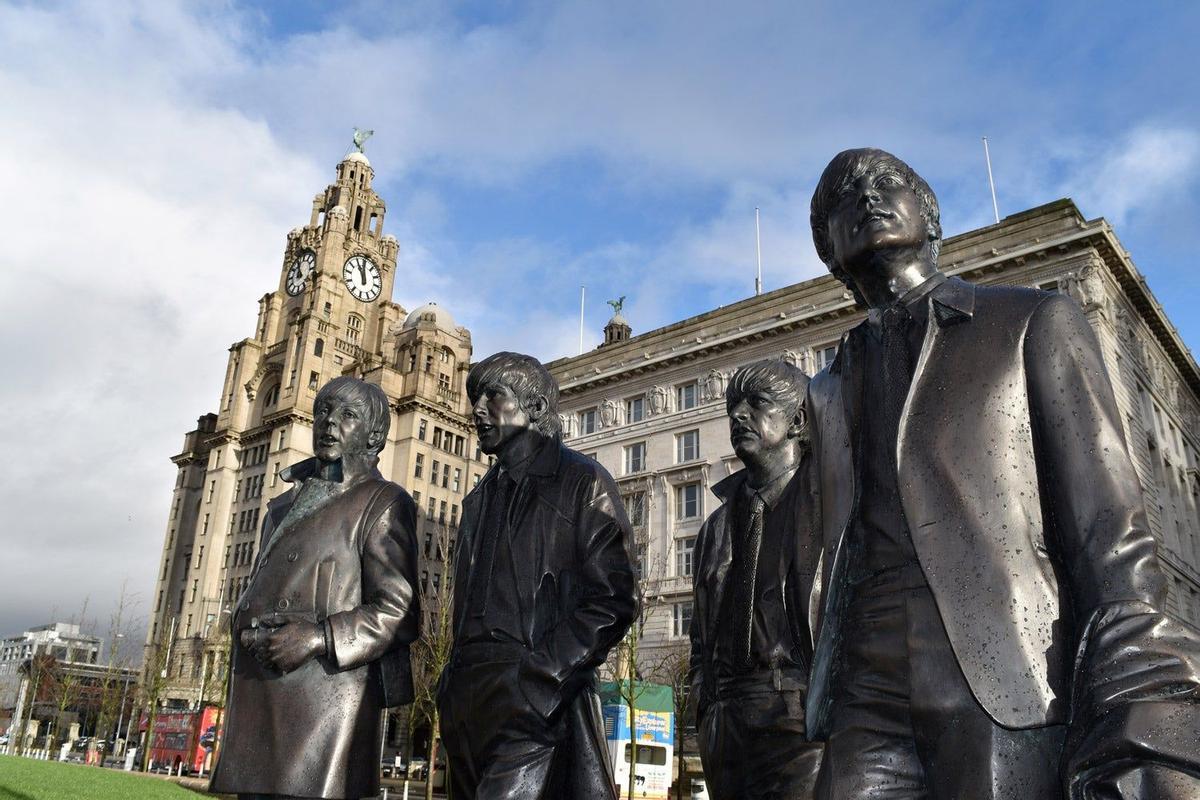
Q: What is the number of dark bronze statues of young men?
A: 4